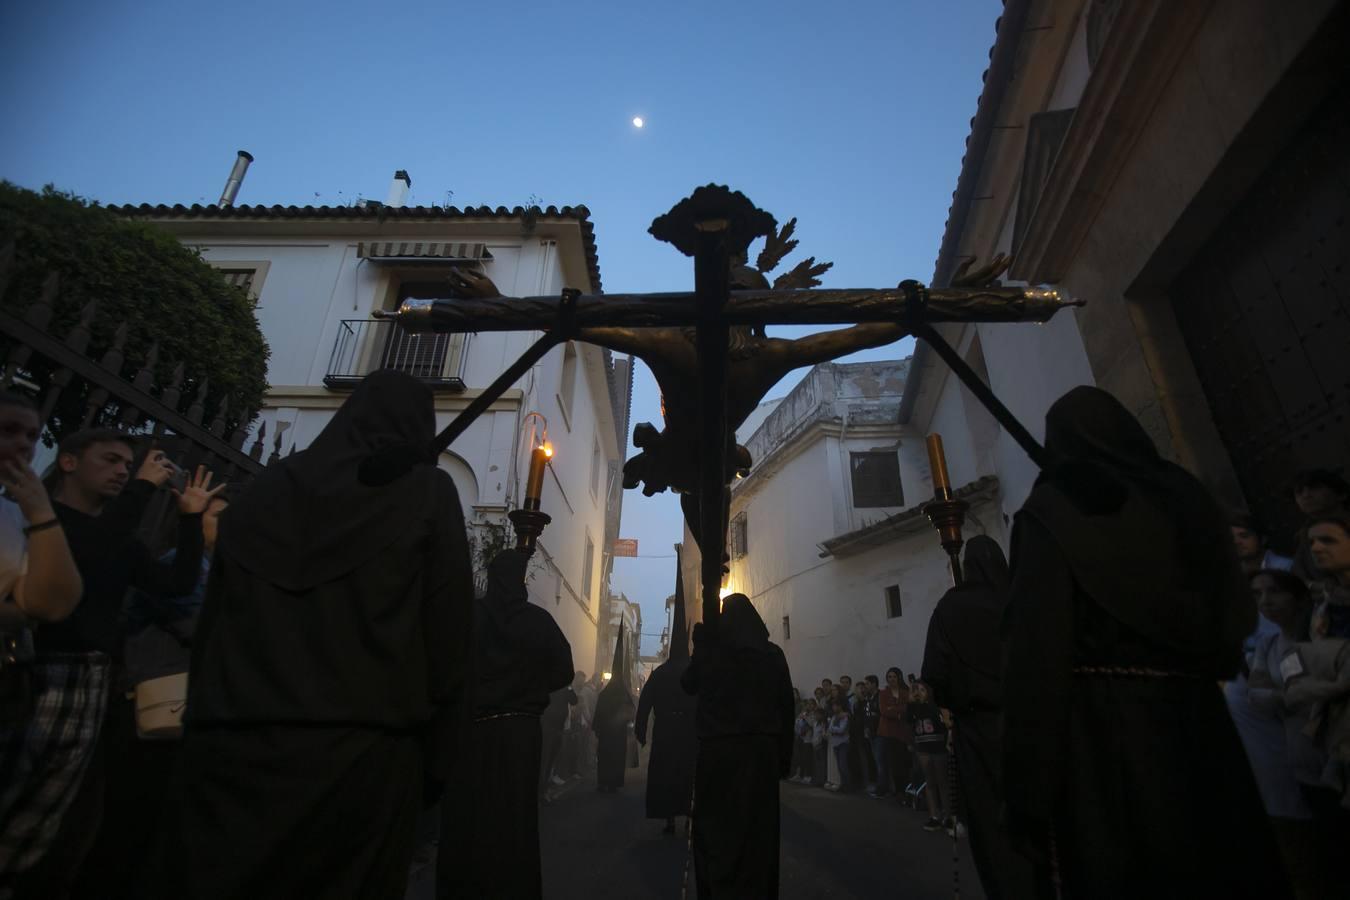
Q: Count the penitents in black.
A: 7